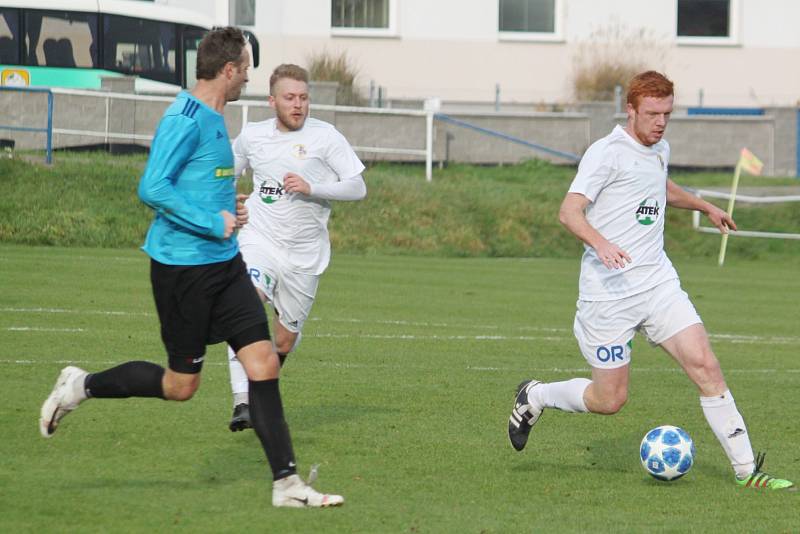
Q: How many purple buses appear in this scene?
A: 0